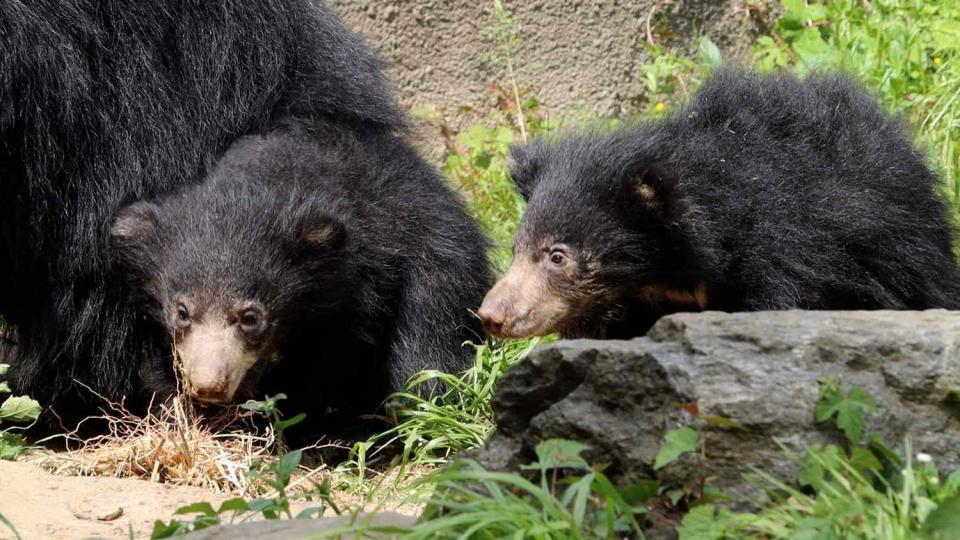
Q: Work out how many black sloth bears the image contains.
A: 3